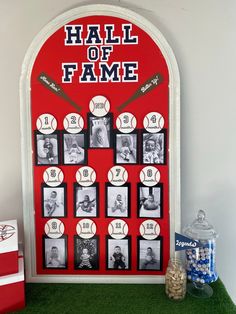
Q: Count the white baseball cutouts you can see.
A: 13